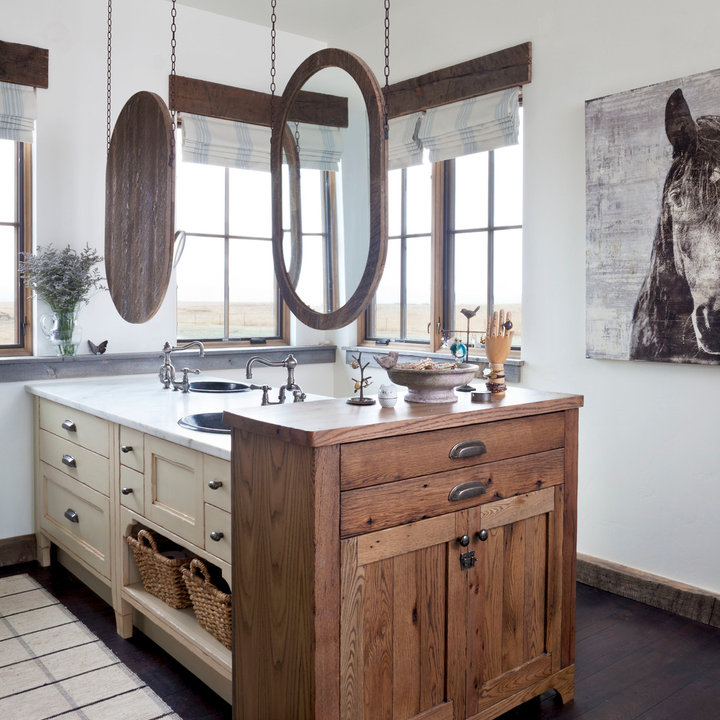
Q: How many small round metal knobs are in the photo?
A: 6